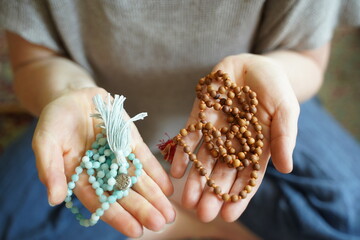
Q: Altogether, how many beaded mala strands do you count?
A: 2